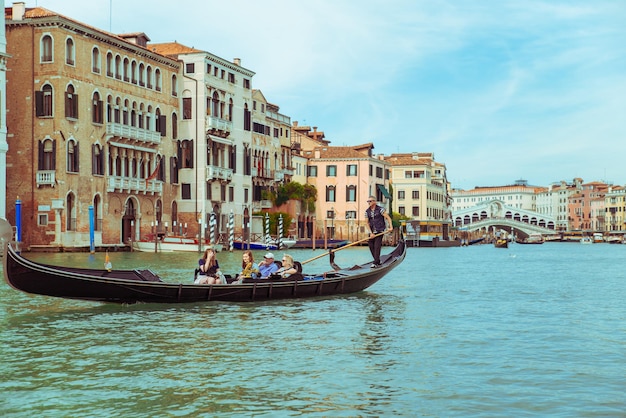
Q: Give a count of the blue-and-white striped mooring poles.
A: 4